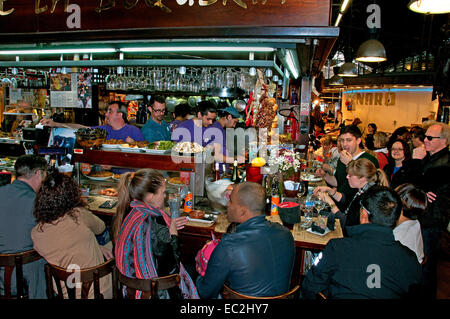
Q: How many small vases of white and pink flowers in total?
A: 1